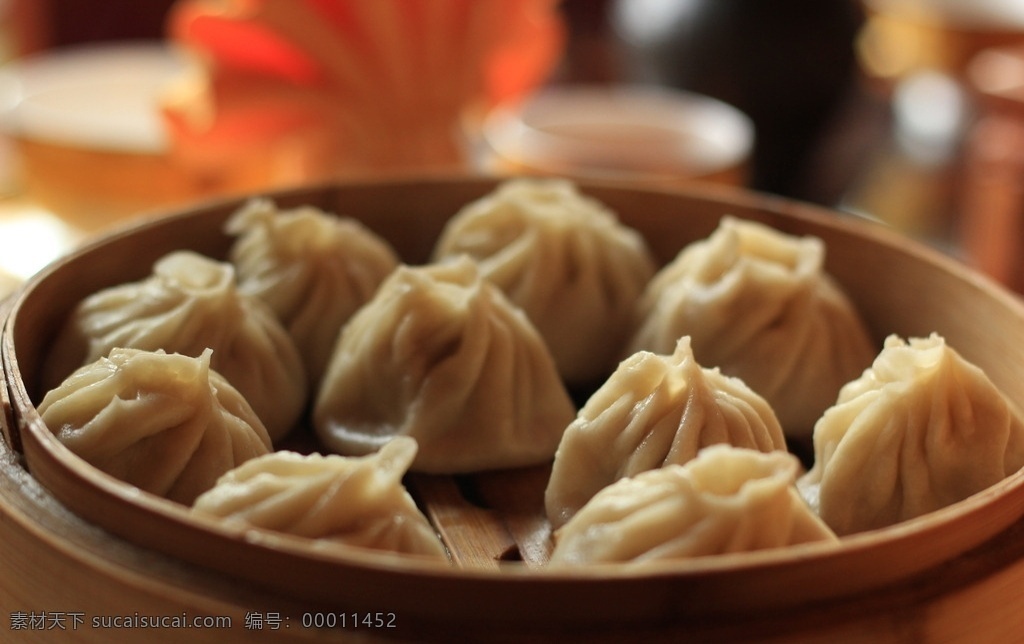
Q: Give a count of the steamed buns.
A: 10